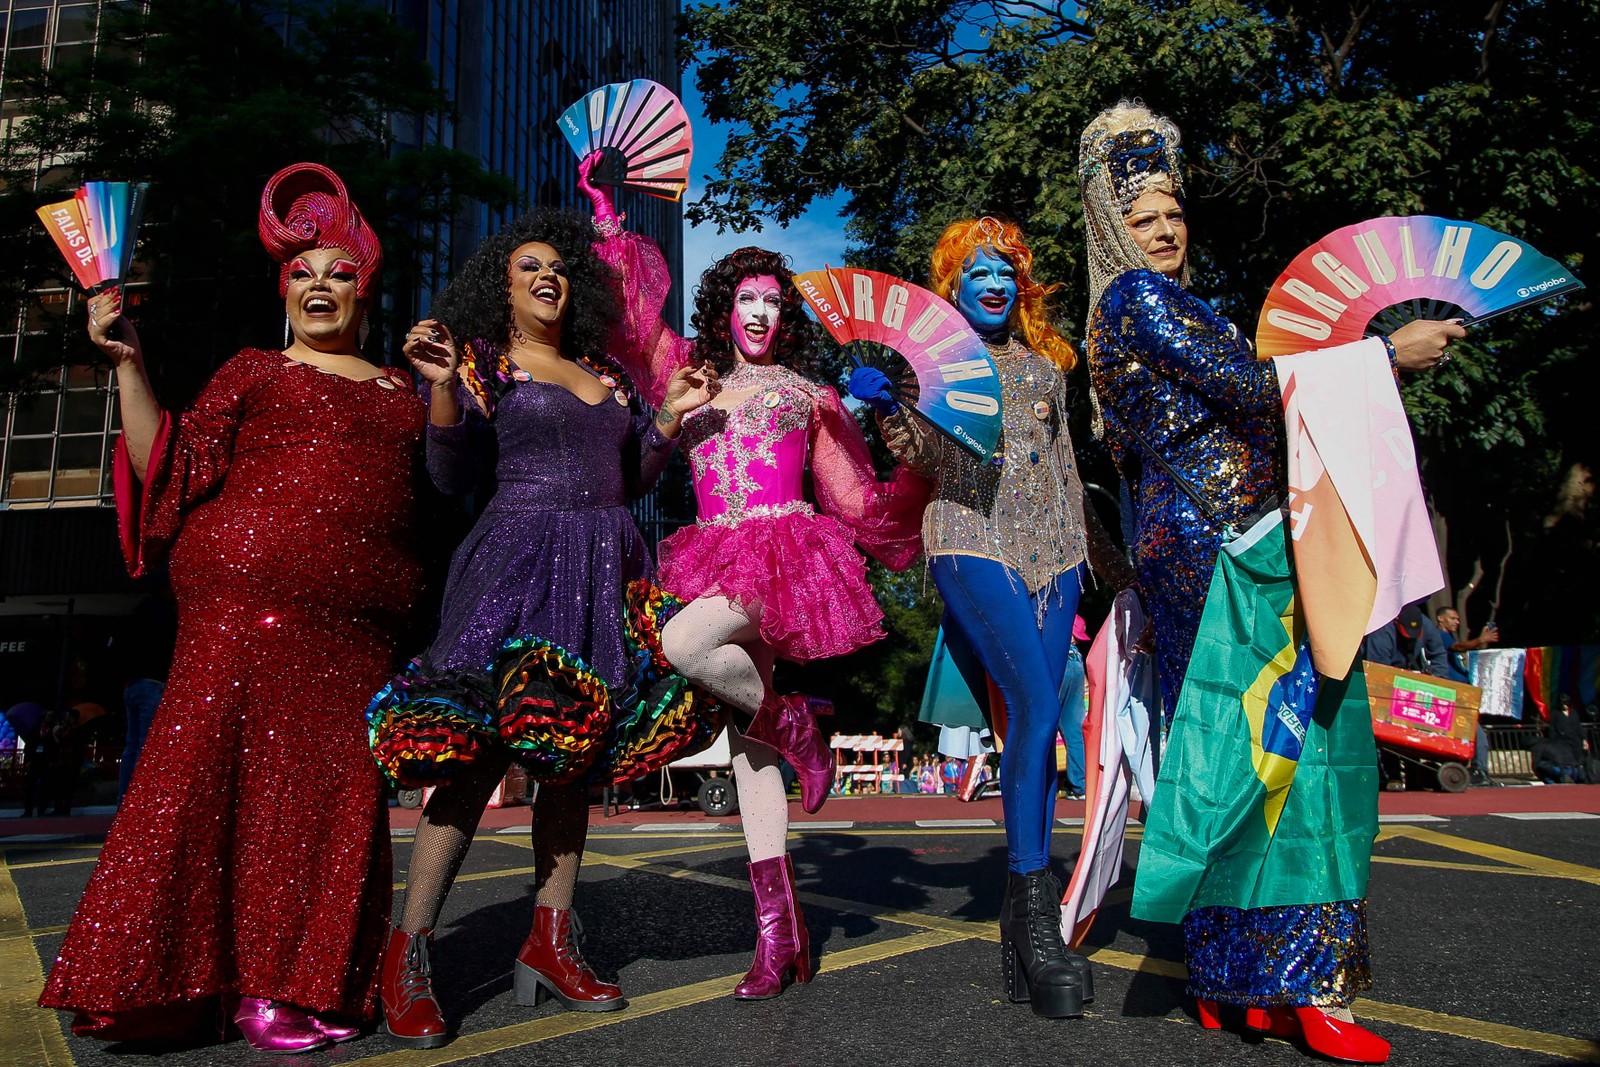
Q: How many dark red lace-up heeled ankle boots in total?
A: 2